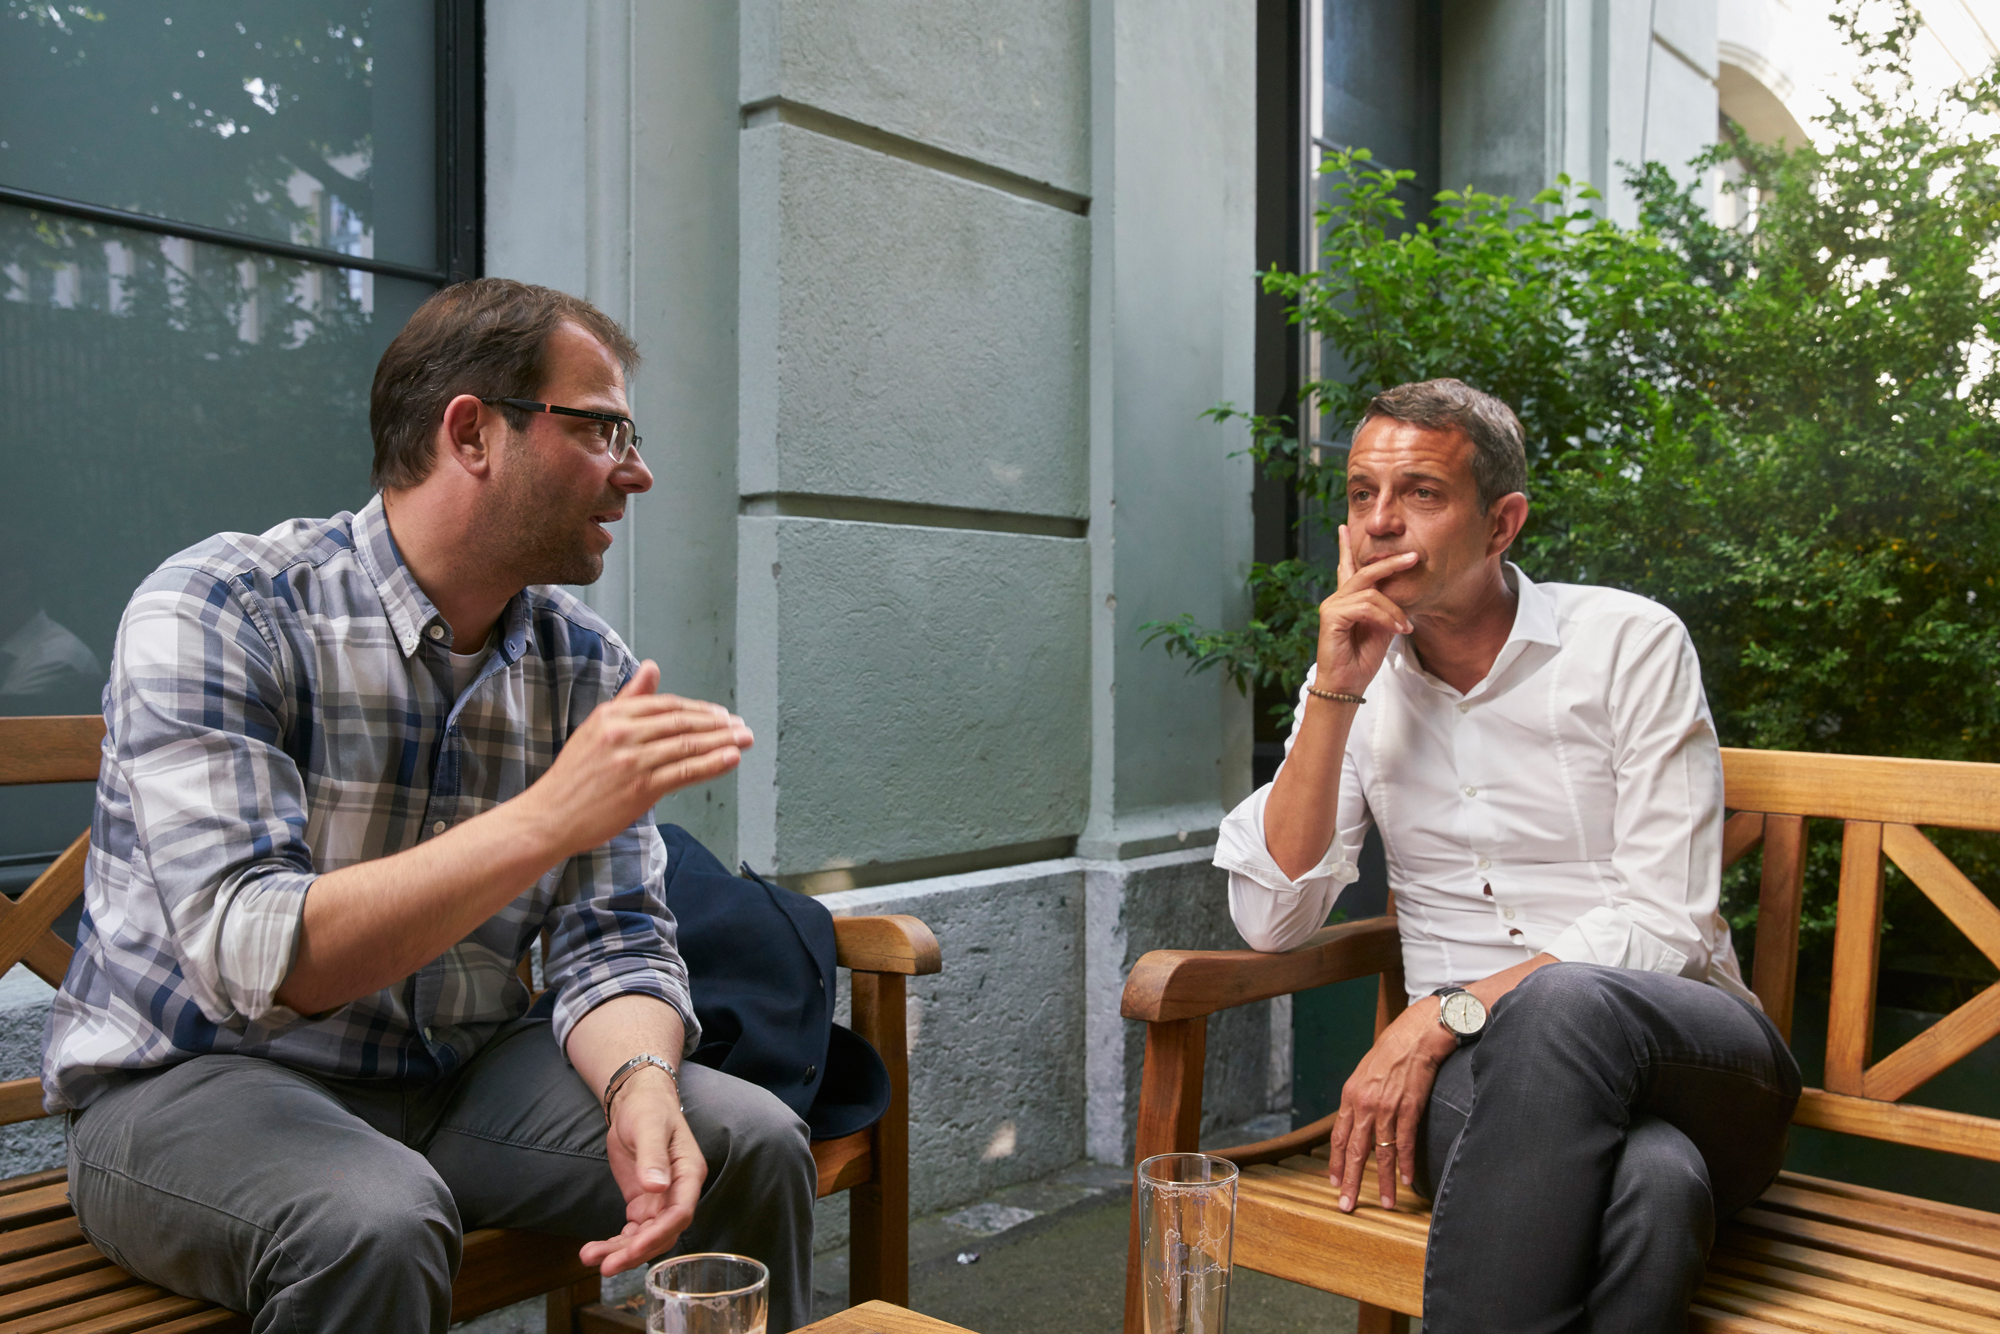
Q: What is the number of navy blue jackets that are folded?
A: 1